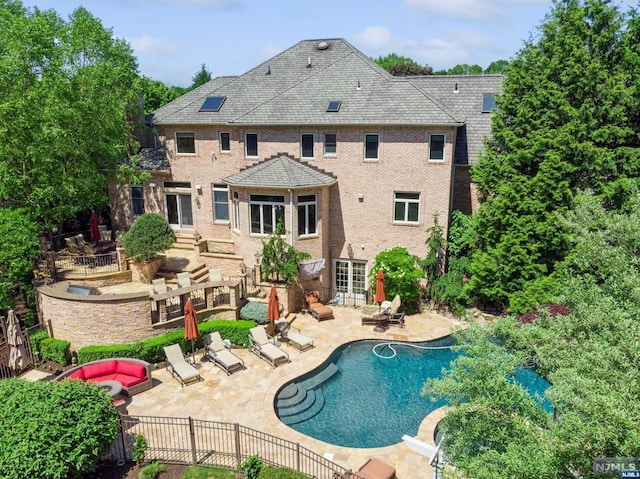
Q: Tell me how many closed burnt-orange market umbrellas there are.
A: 3